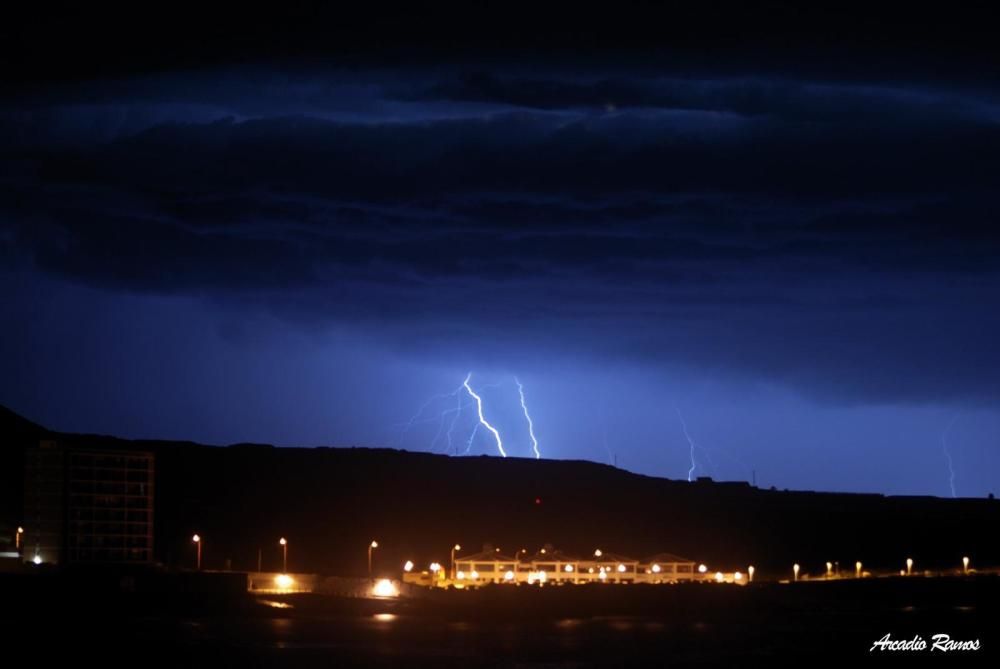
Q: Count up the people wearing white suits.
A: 0